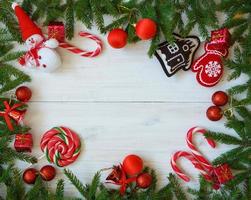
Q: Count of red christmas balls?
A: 9